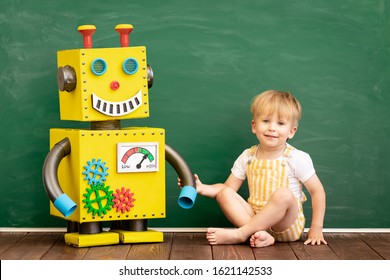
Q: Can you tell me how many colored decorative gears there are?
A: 3